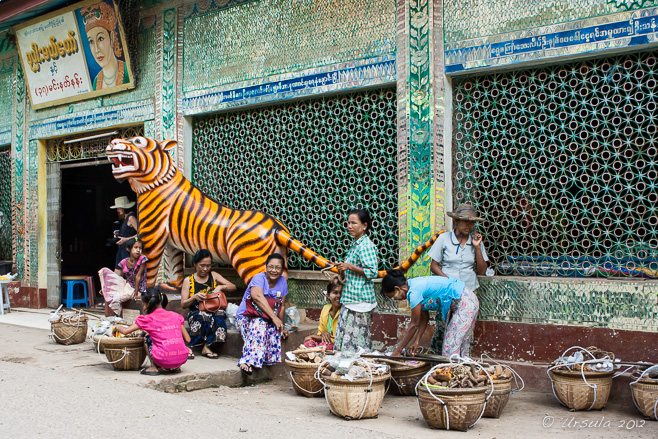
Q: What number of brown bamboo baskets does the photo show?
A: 10